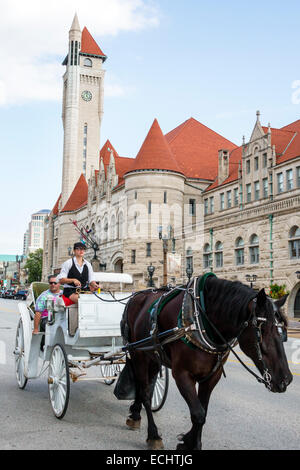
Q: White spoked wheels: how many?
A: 4